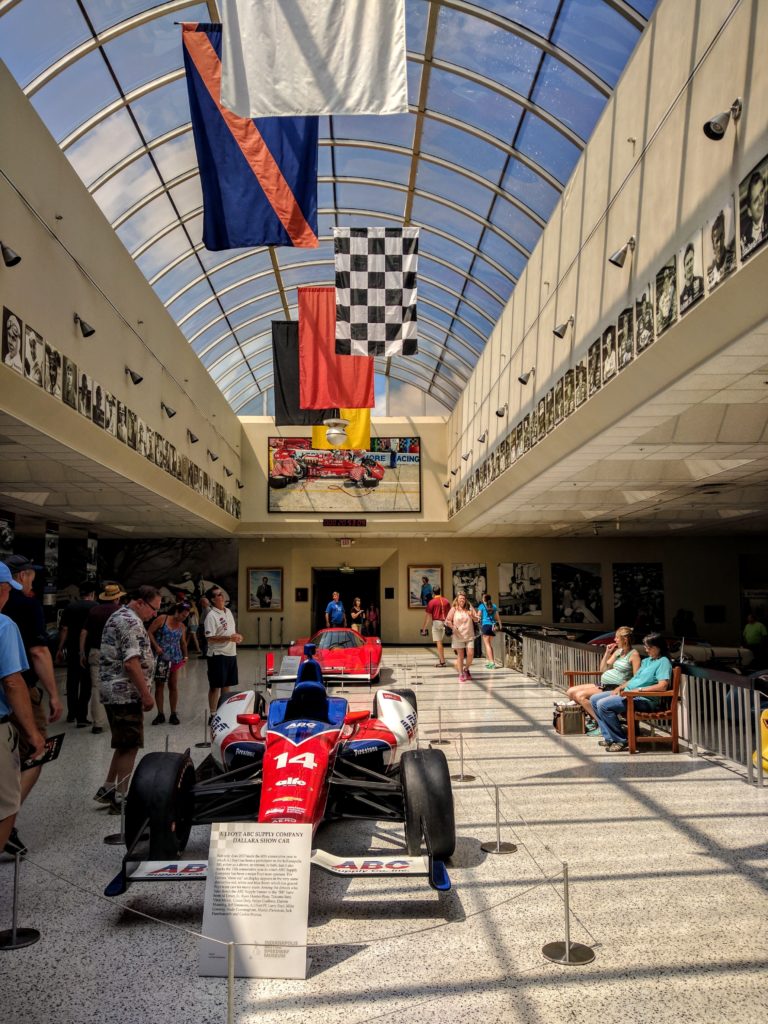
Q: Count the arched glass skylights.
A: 1